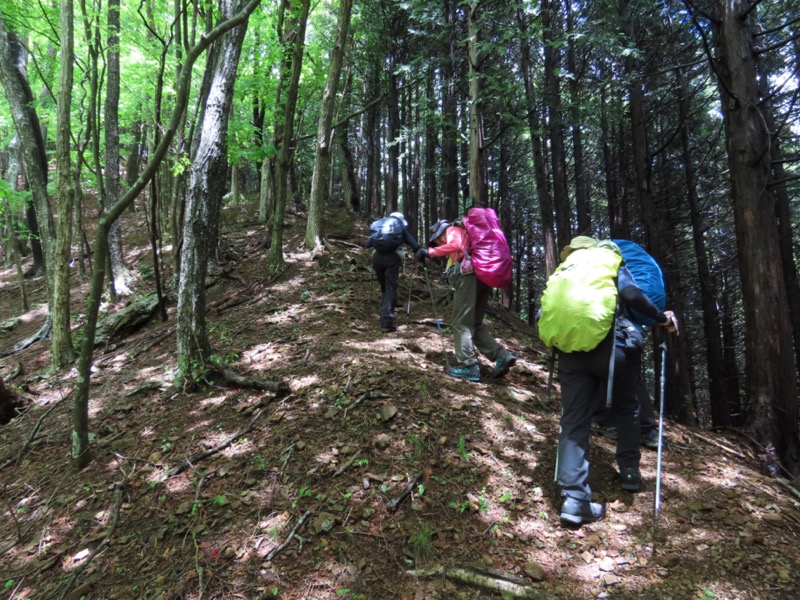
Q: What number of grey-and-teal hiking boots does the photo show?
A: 2